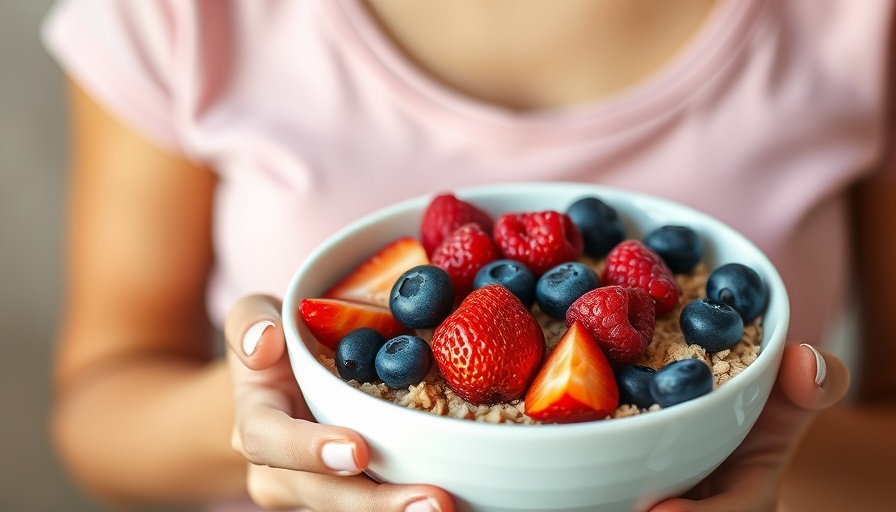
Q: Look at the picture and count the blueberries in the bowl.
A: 11